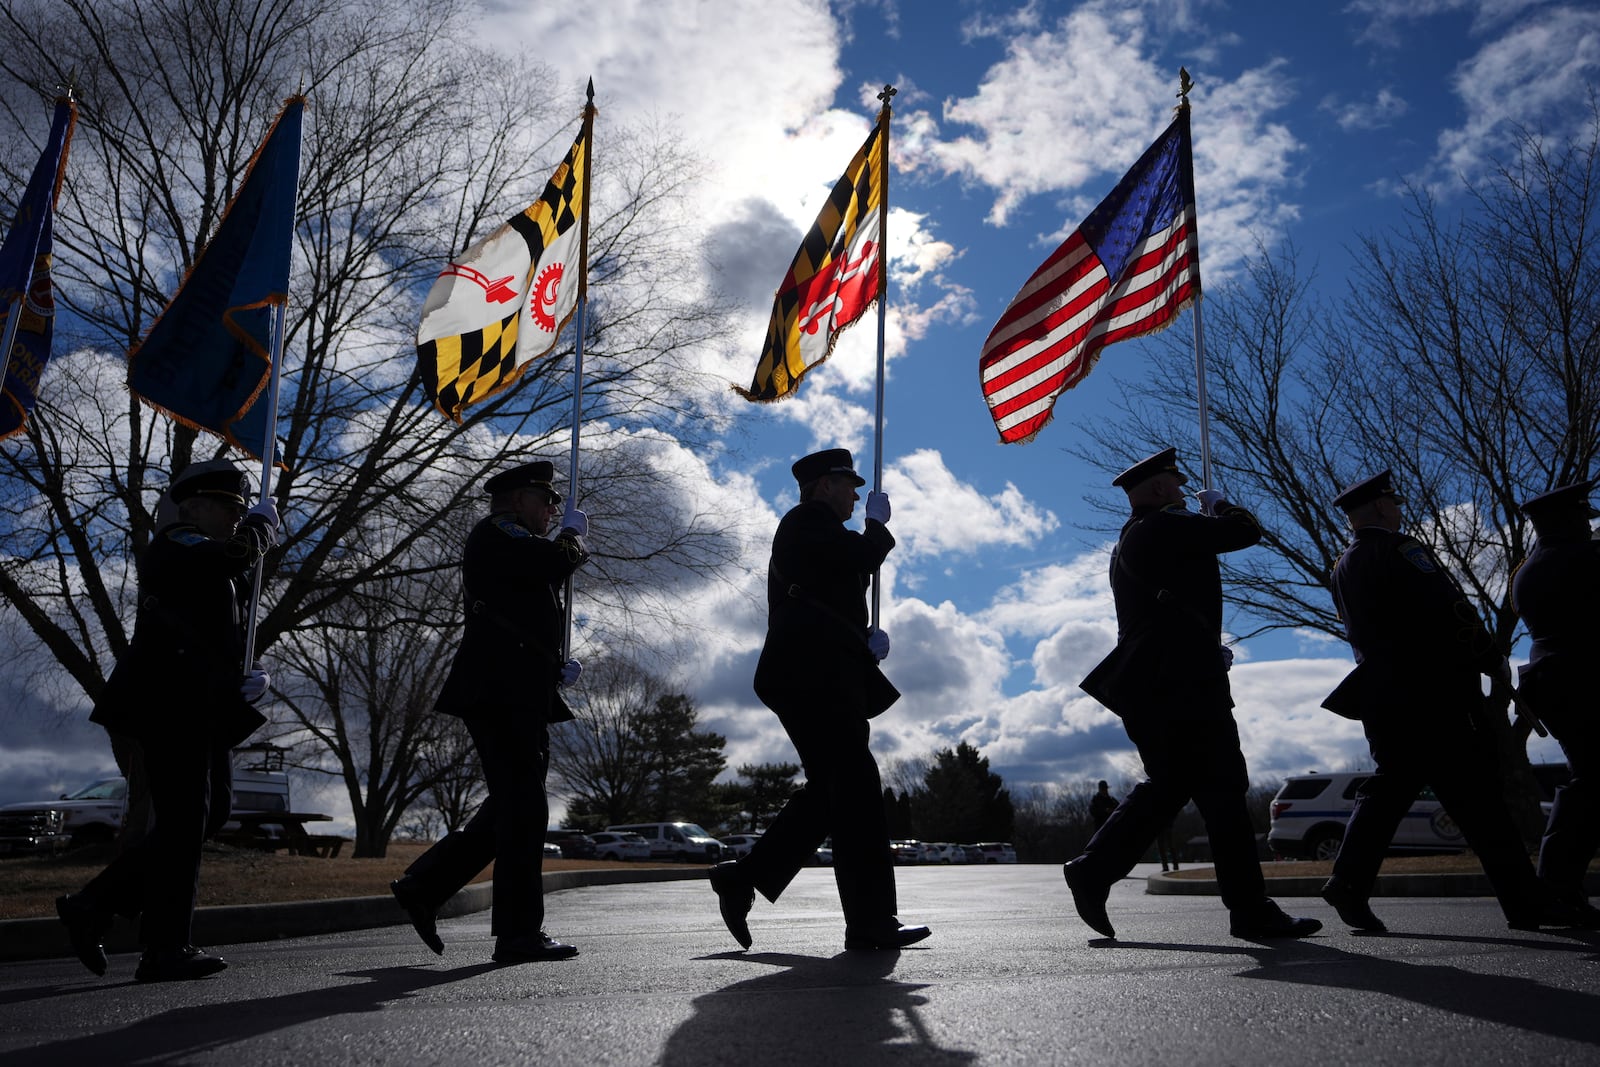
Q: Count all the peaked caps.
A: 6